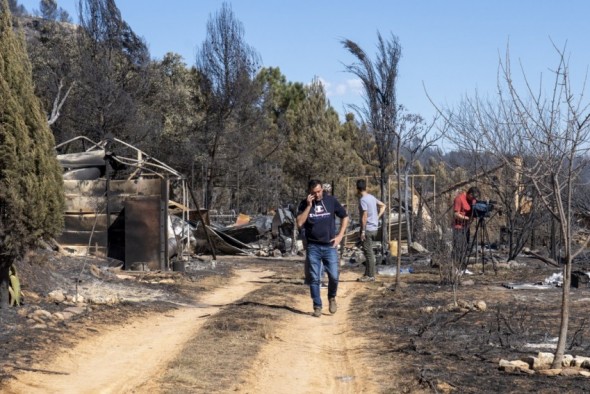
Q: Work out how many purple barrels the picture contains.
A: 0